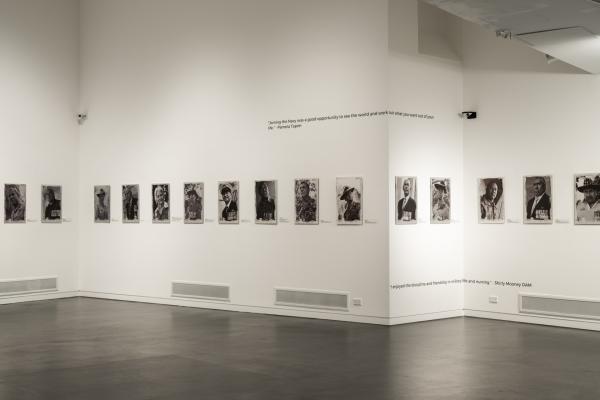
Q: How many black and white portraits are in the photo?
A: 15